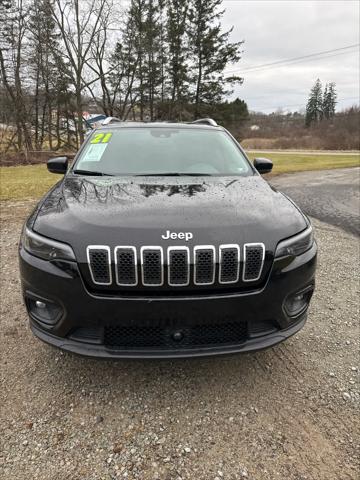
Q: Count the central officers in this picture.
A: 0